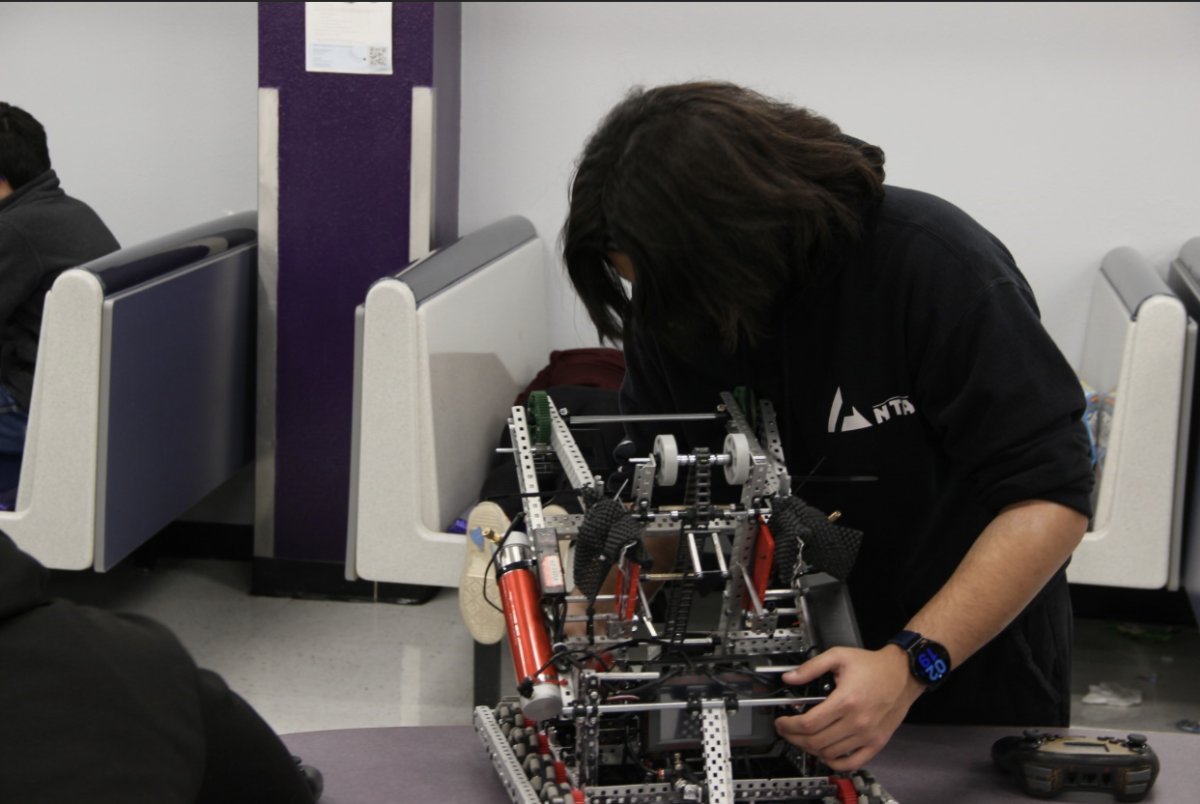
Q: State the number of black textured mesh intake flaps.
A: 2